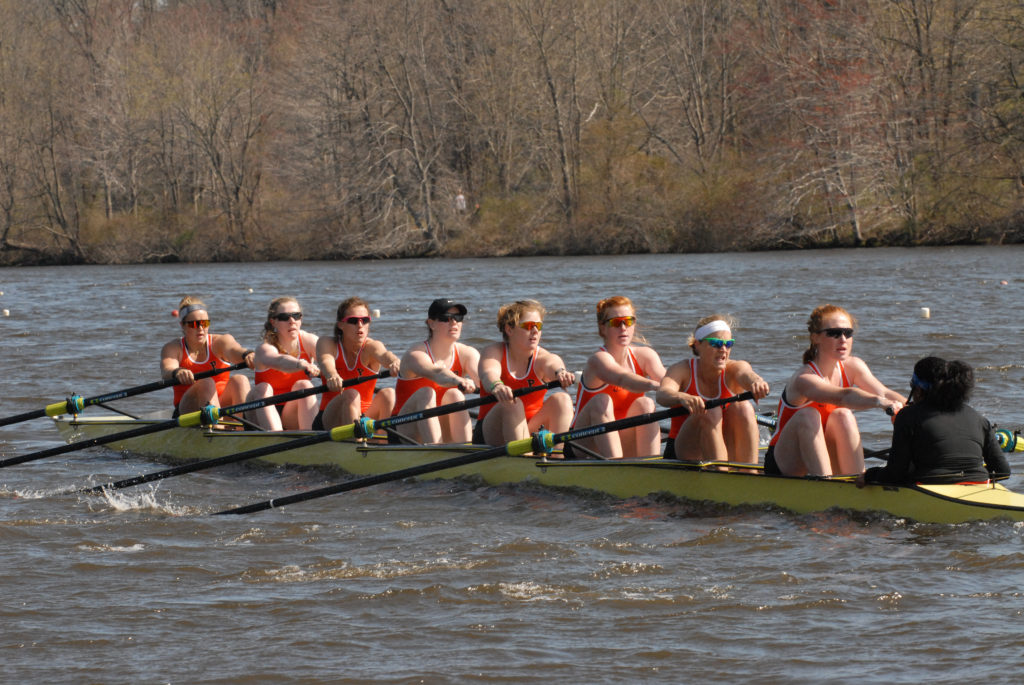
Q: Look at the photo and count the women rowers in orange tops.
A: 8